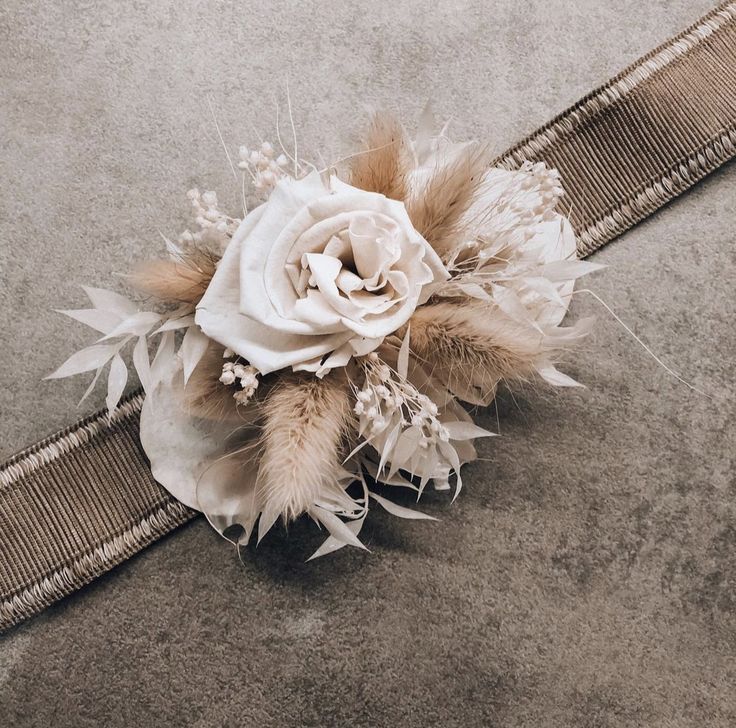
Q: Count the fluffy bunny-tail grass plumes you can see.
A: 6